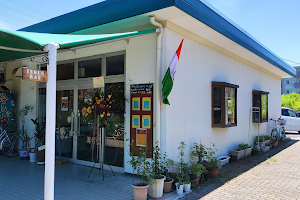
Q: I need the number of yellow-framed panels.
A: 4